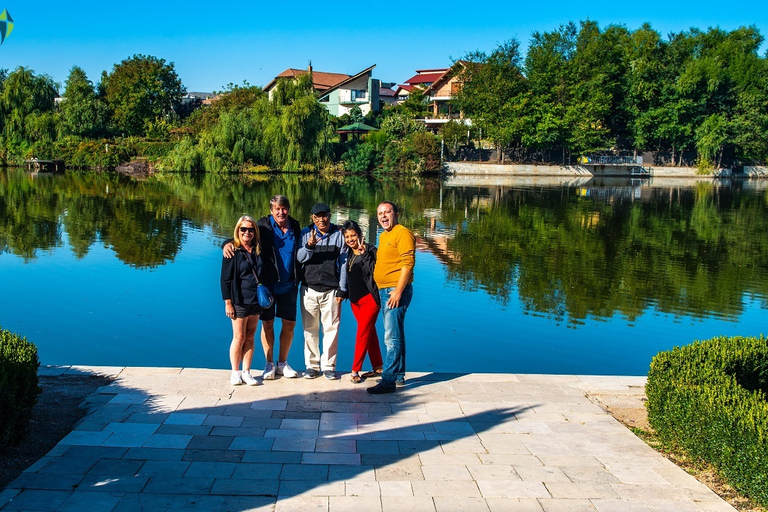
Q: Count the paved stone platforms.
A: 1